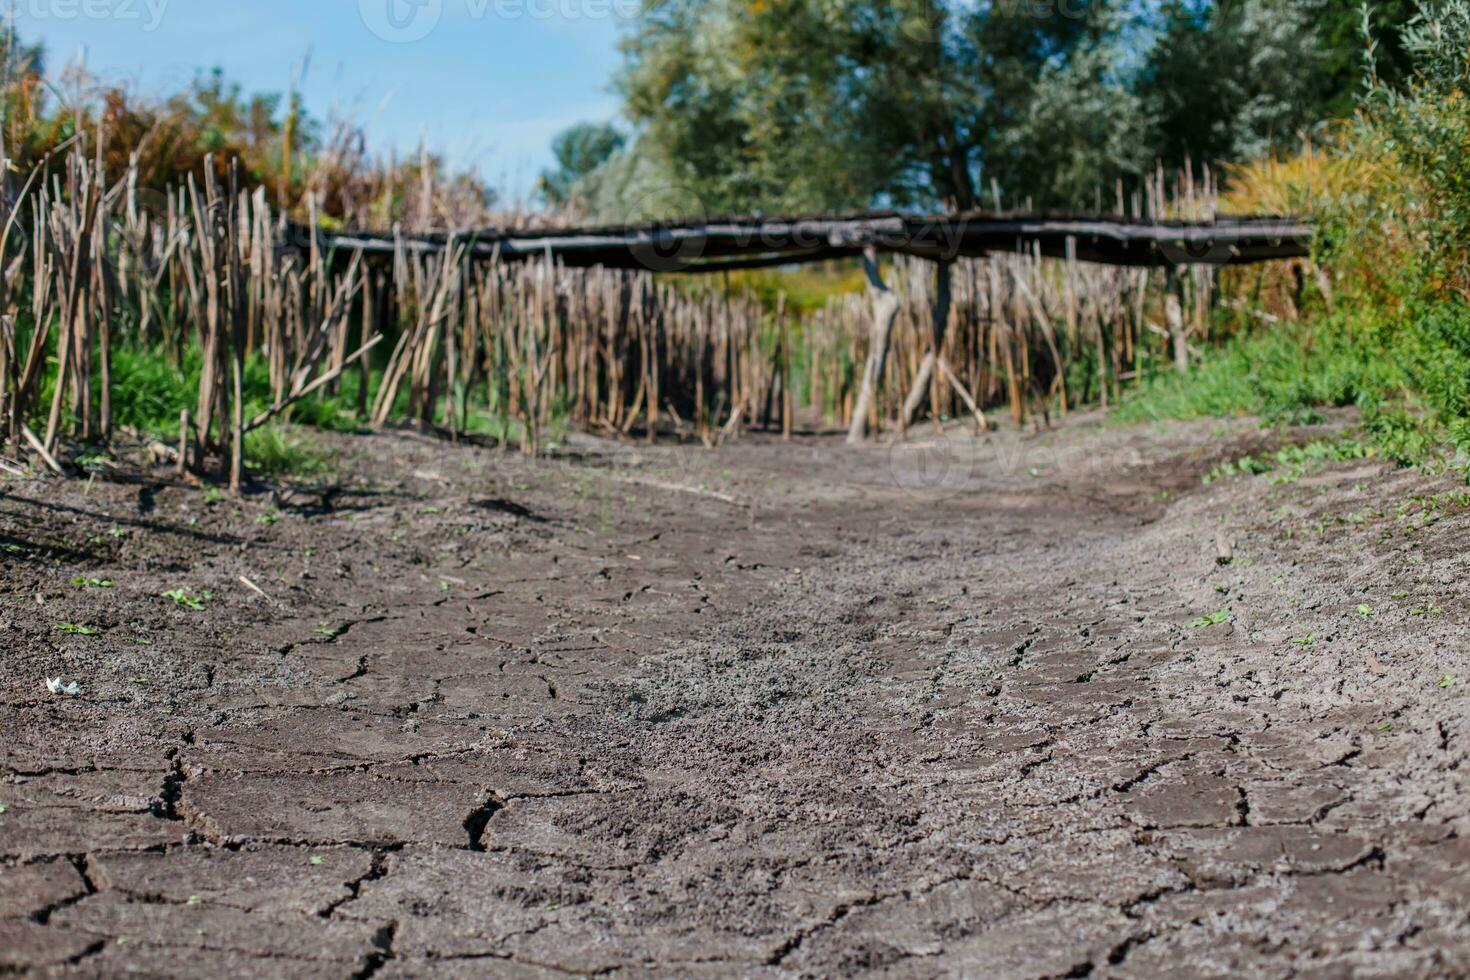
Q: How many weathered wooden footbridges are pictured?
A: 1